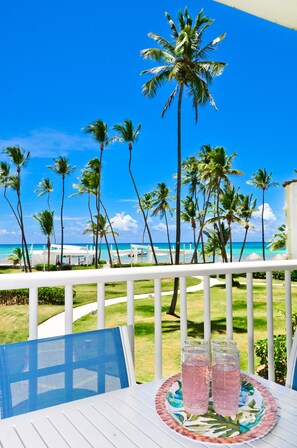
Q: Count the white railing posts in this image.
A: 11